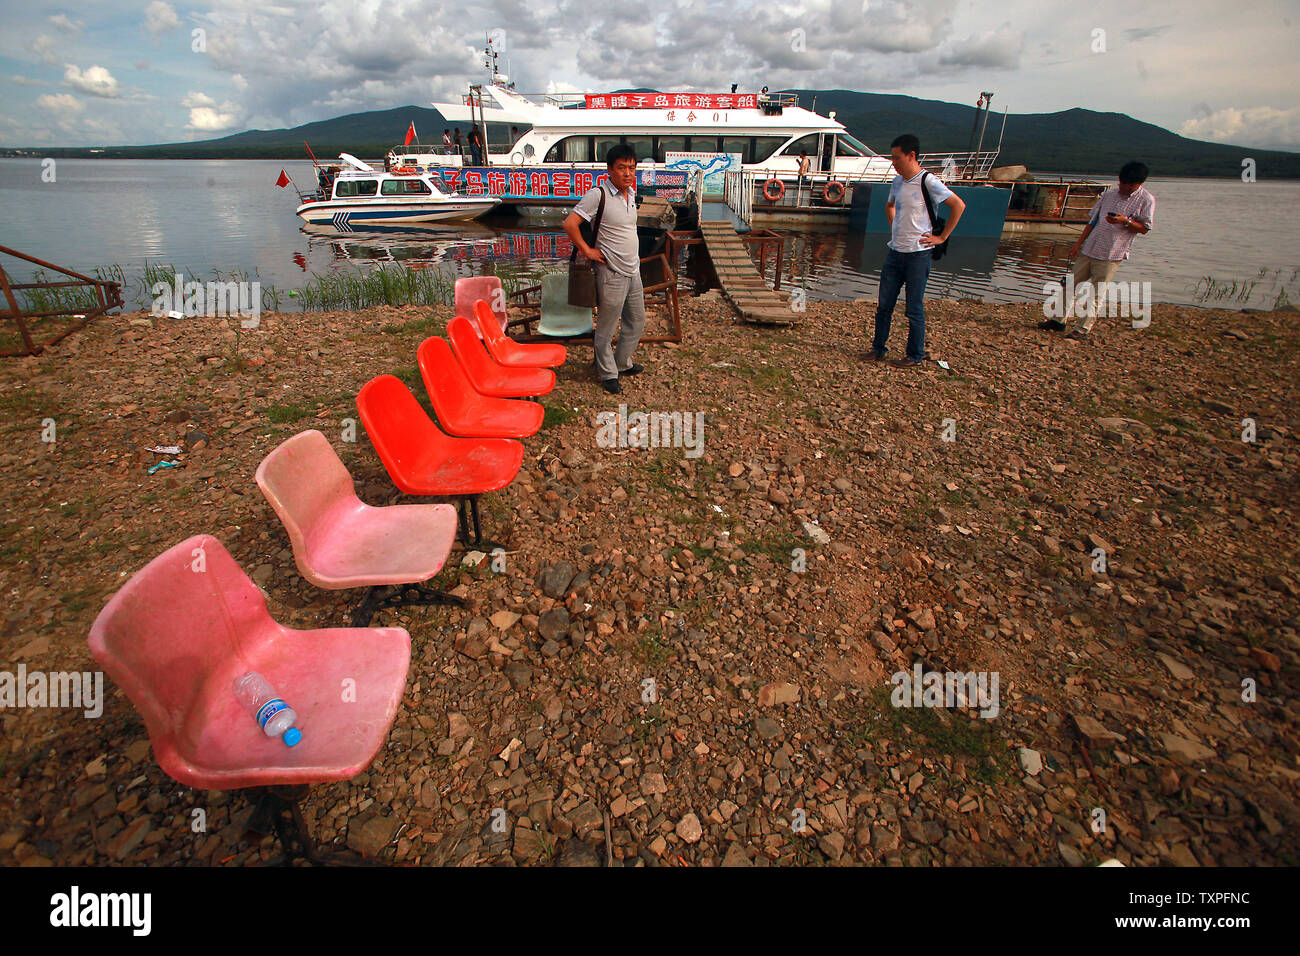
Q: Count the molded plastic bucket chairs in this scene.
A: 8